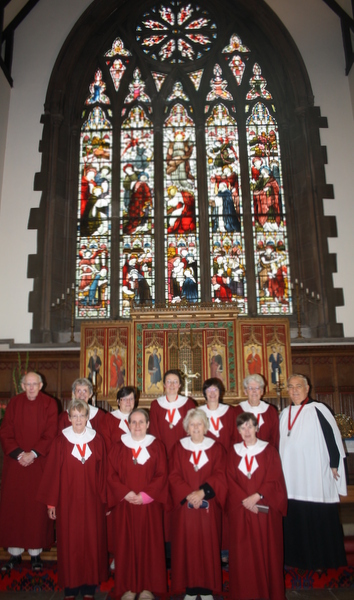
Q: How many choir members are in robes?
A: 11